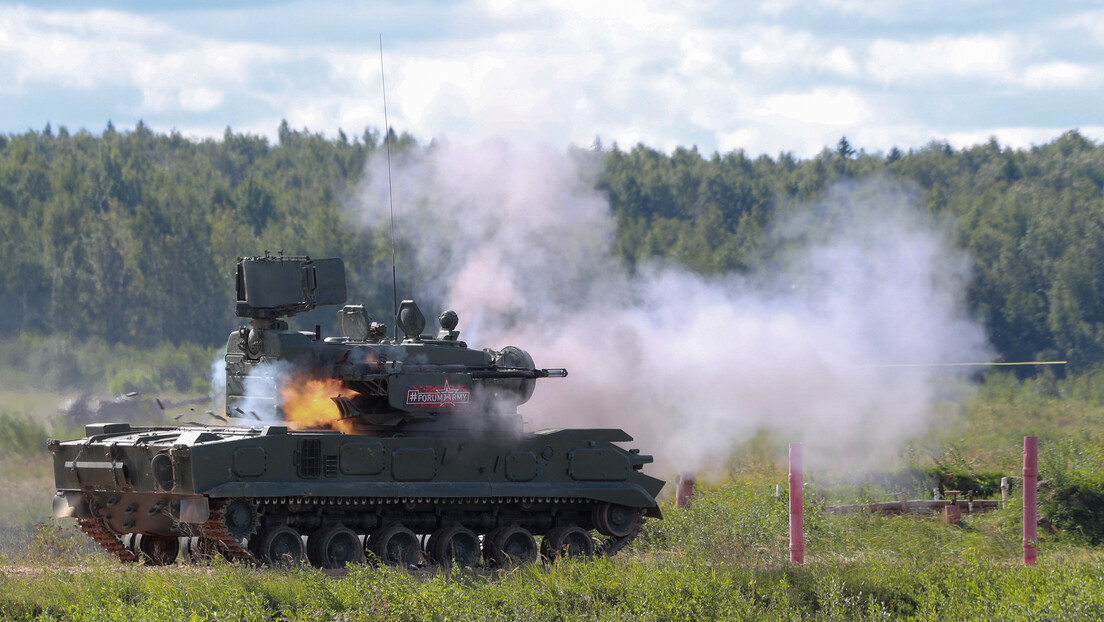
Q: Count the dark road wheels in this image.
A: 6